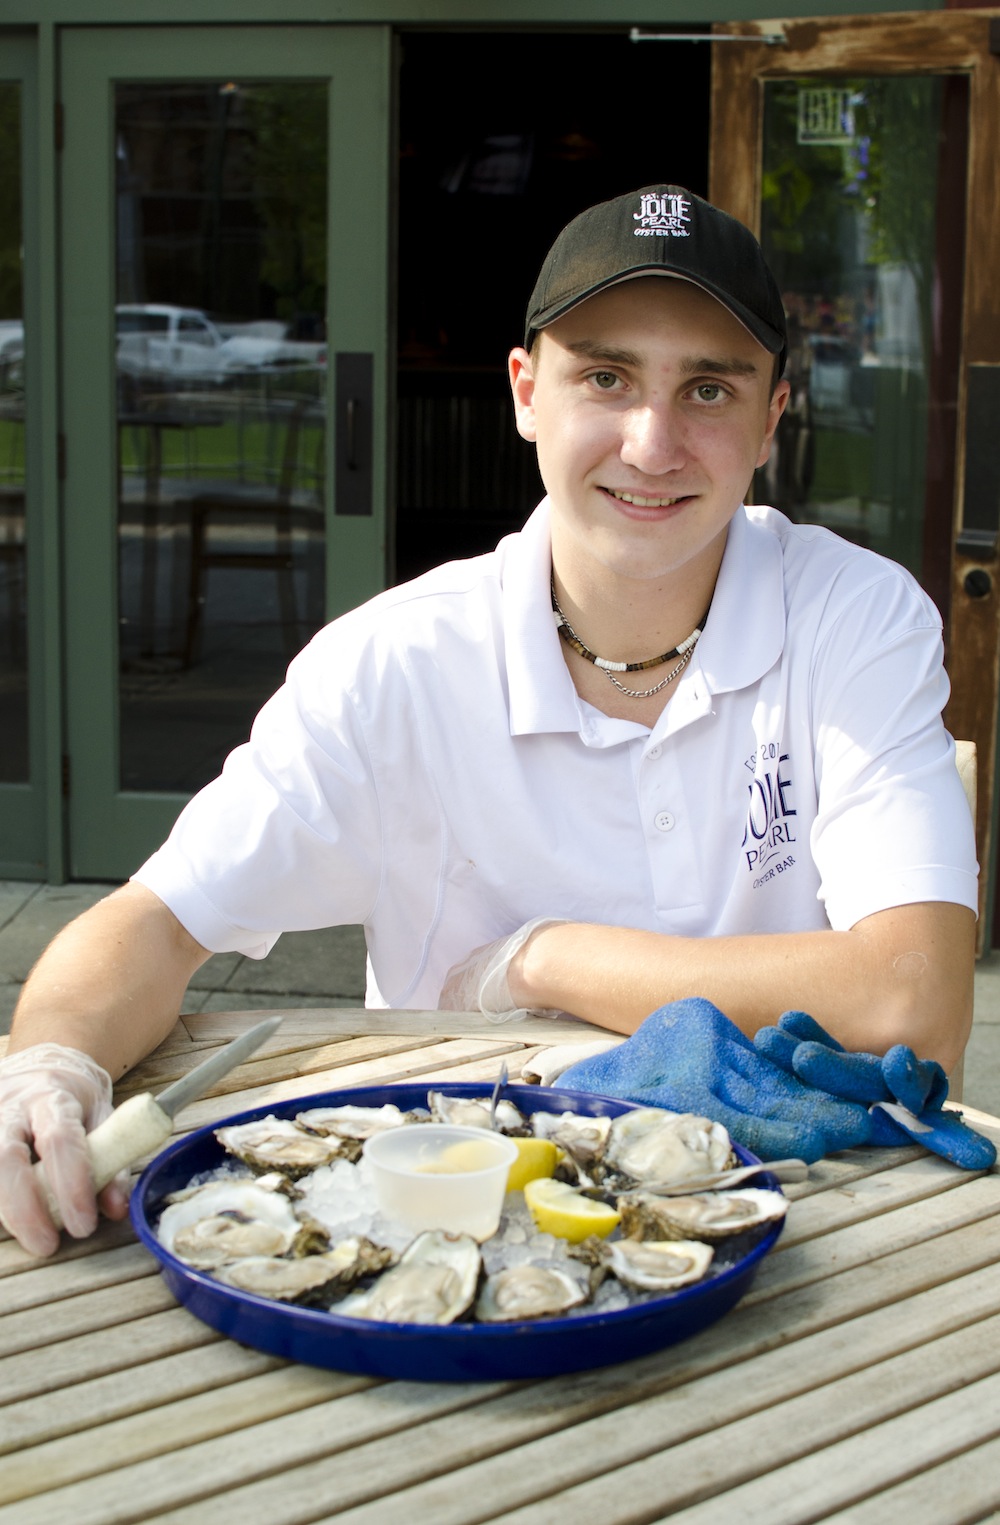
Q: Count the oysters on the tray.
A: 12